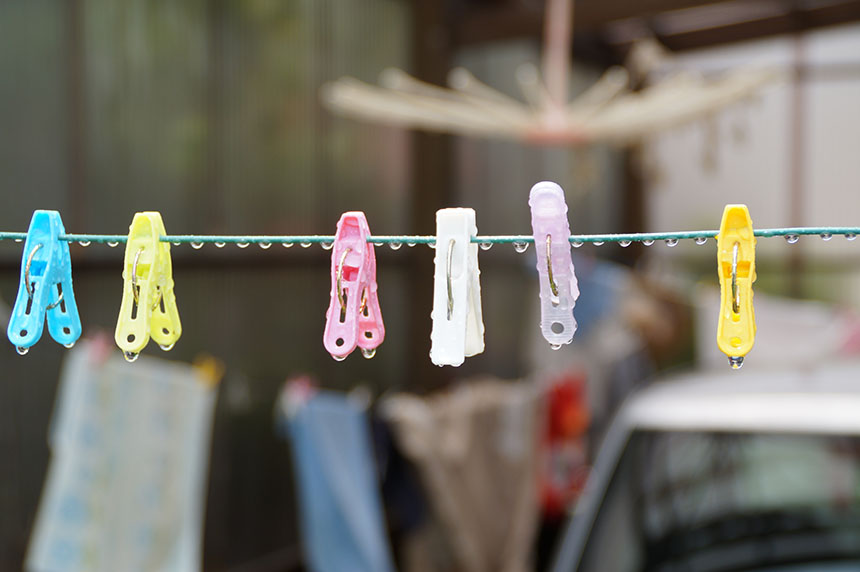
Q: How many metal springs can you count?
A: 6